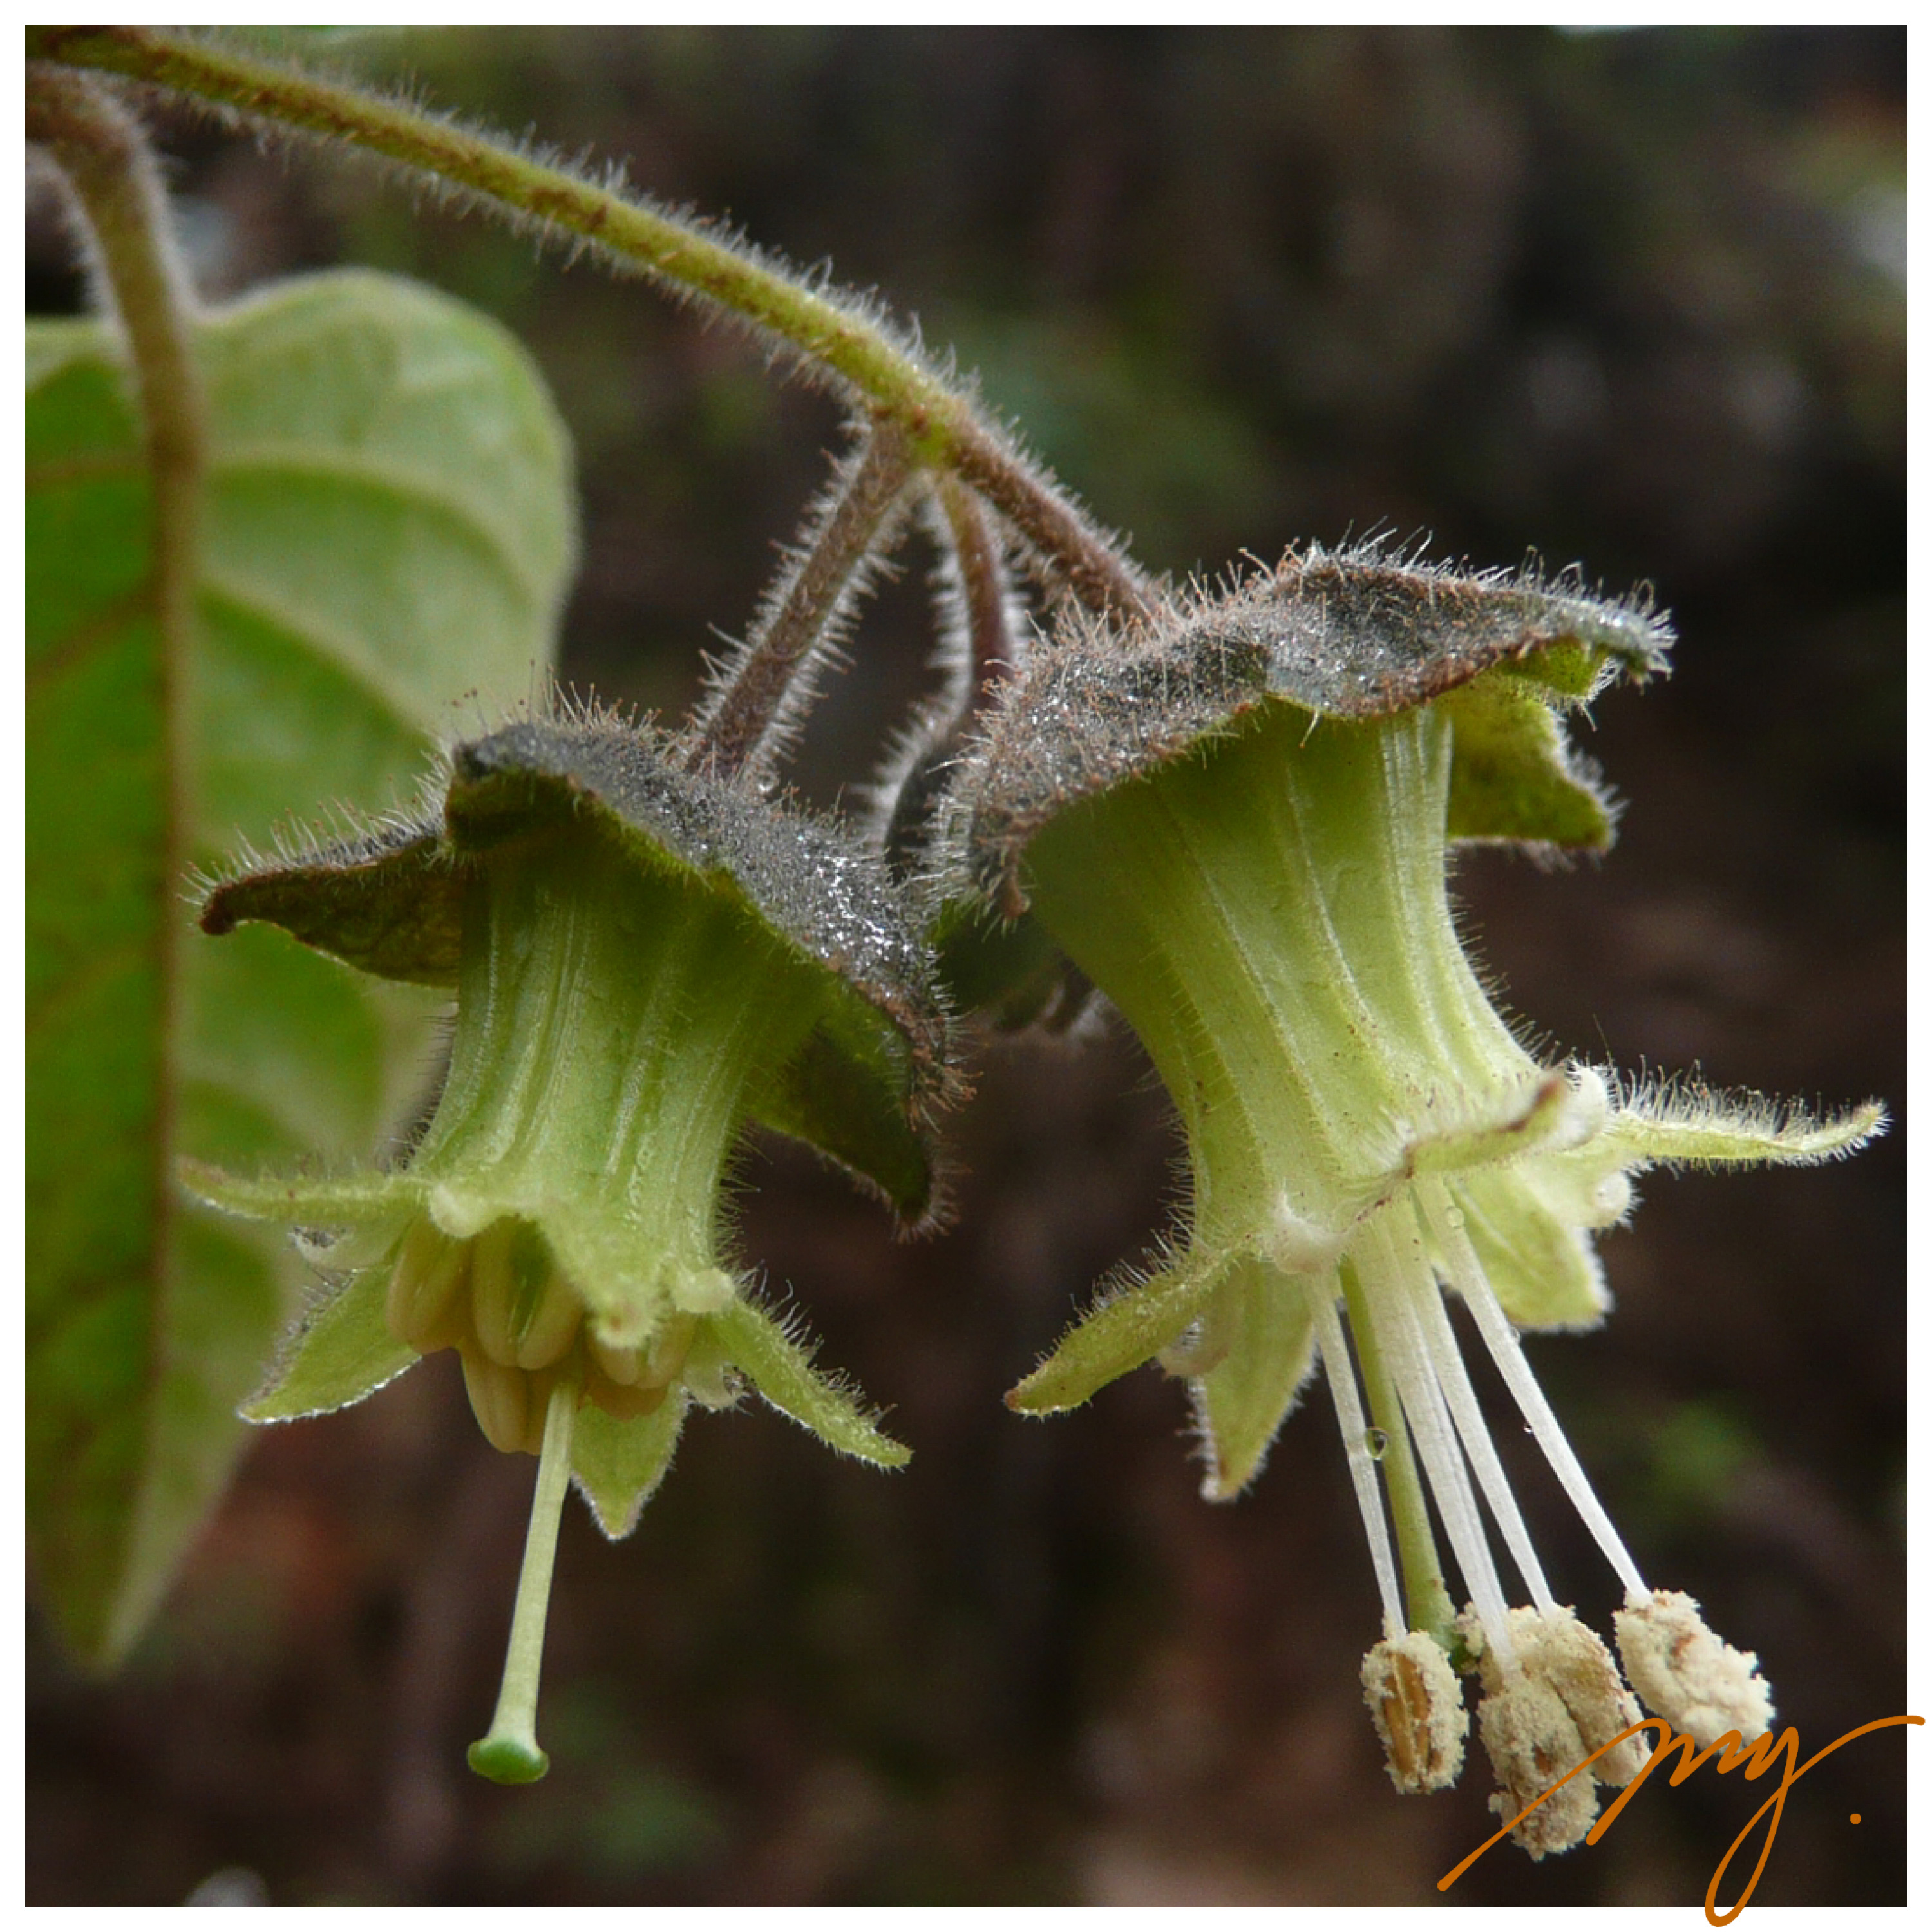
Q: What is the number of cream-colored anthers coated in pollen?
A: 4